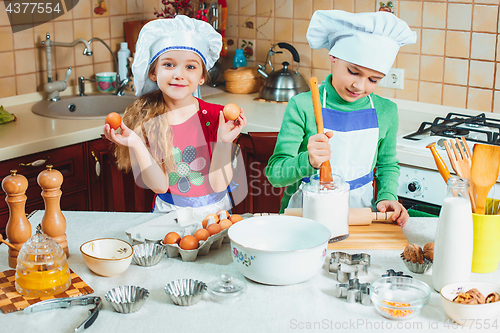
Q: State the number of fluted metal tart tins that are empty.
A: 3